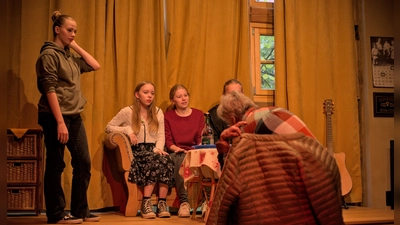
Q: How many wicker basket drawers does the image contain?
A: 3